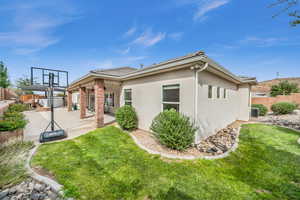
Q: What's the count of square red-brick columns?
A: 3